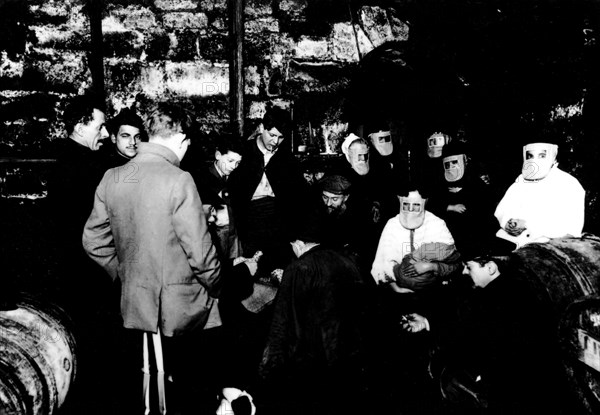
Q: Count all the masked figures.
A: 6